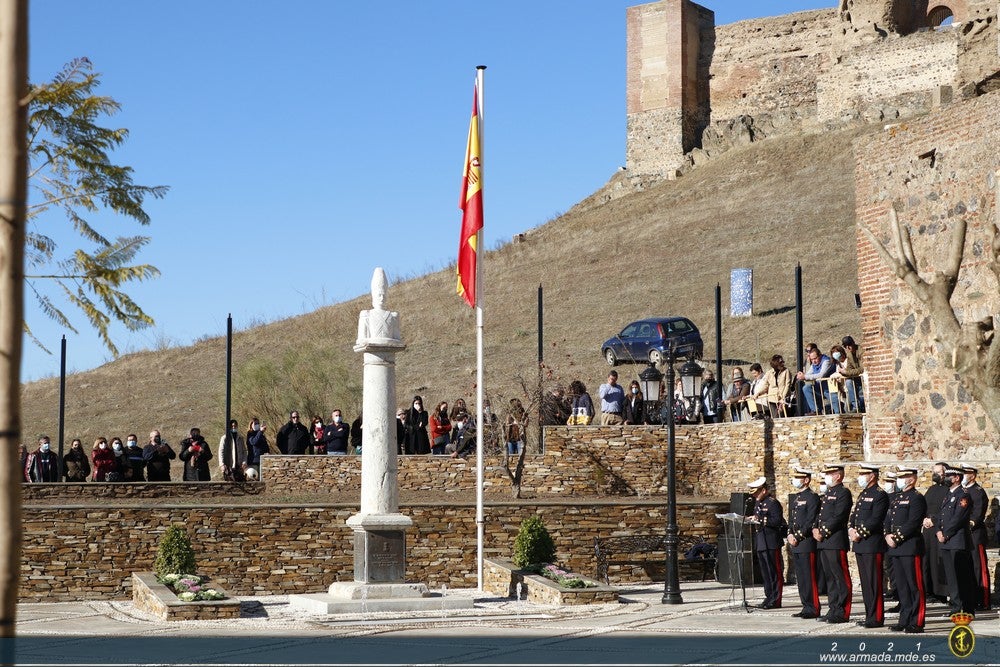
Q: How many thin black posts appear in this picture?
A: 5